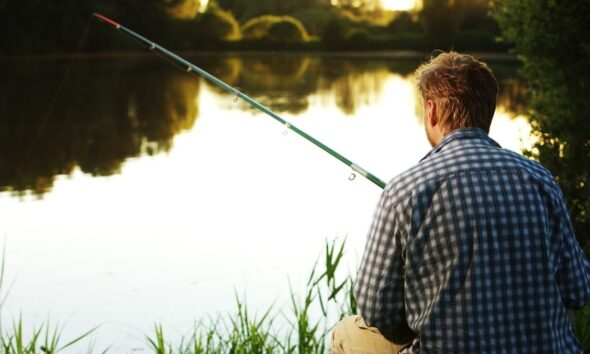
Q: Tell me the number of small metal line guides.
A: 6